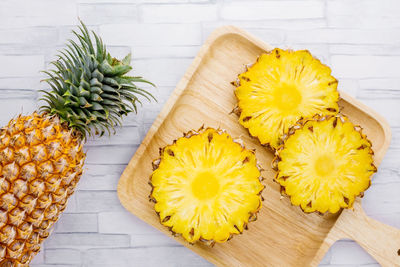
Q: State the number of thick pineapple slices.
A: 3